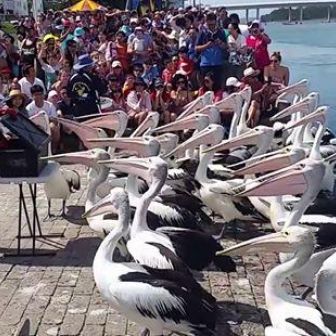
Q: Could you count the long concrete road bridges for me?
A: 1